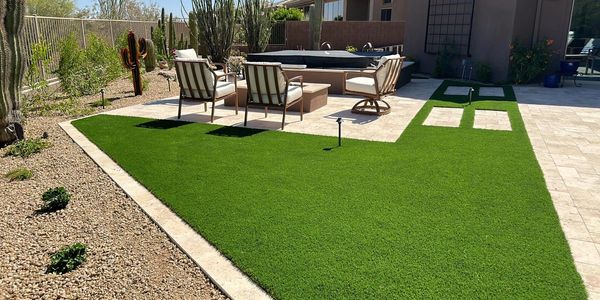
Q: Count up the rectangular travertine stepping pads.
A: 4